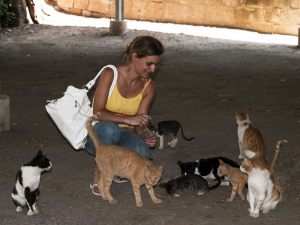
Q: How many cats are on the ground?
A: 8